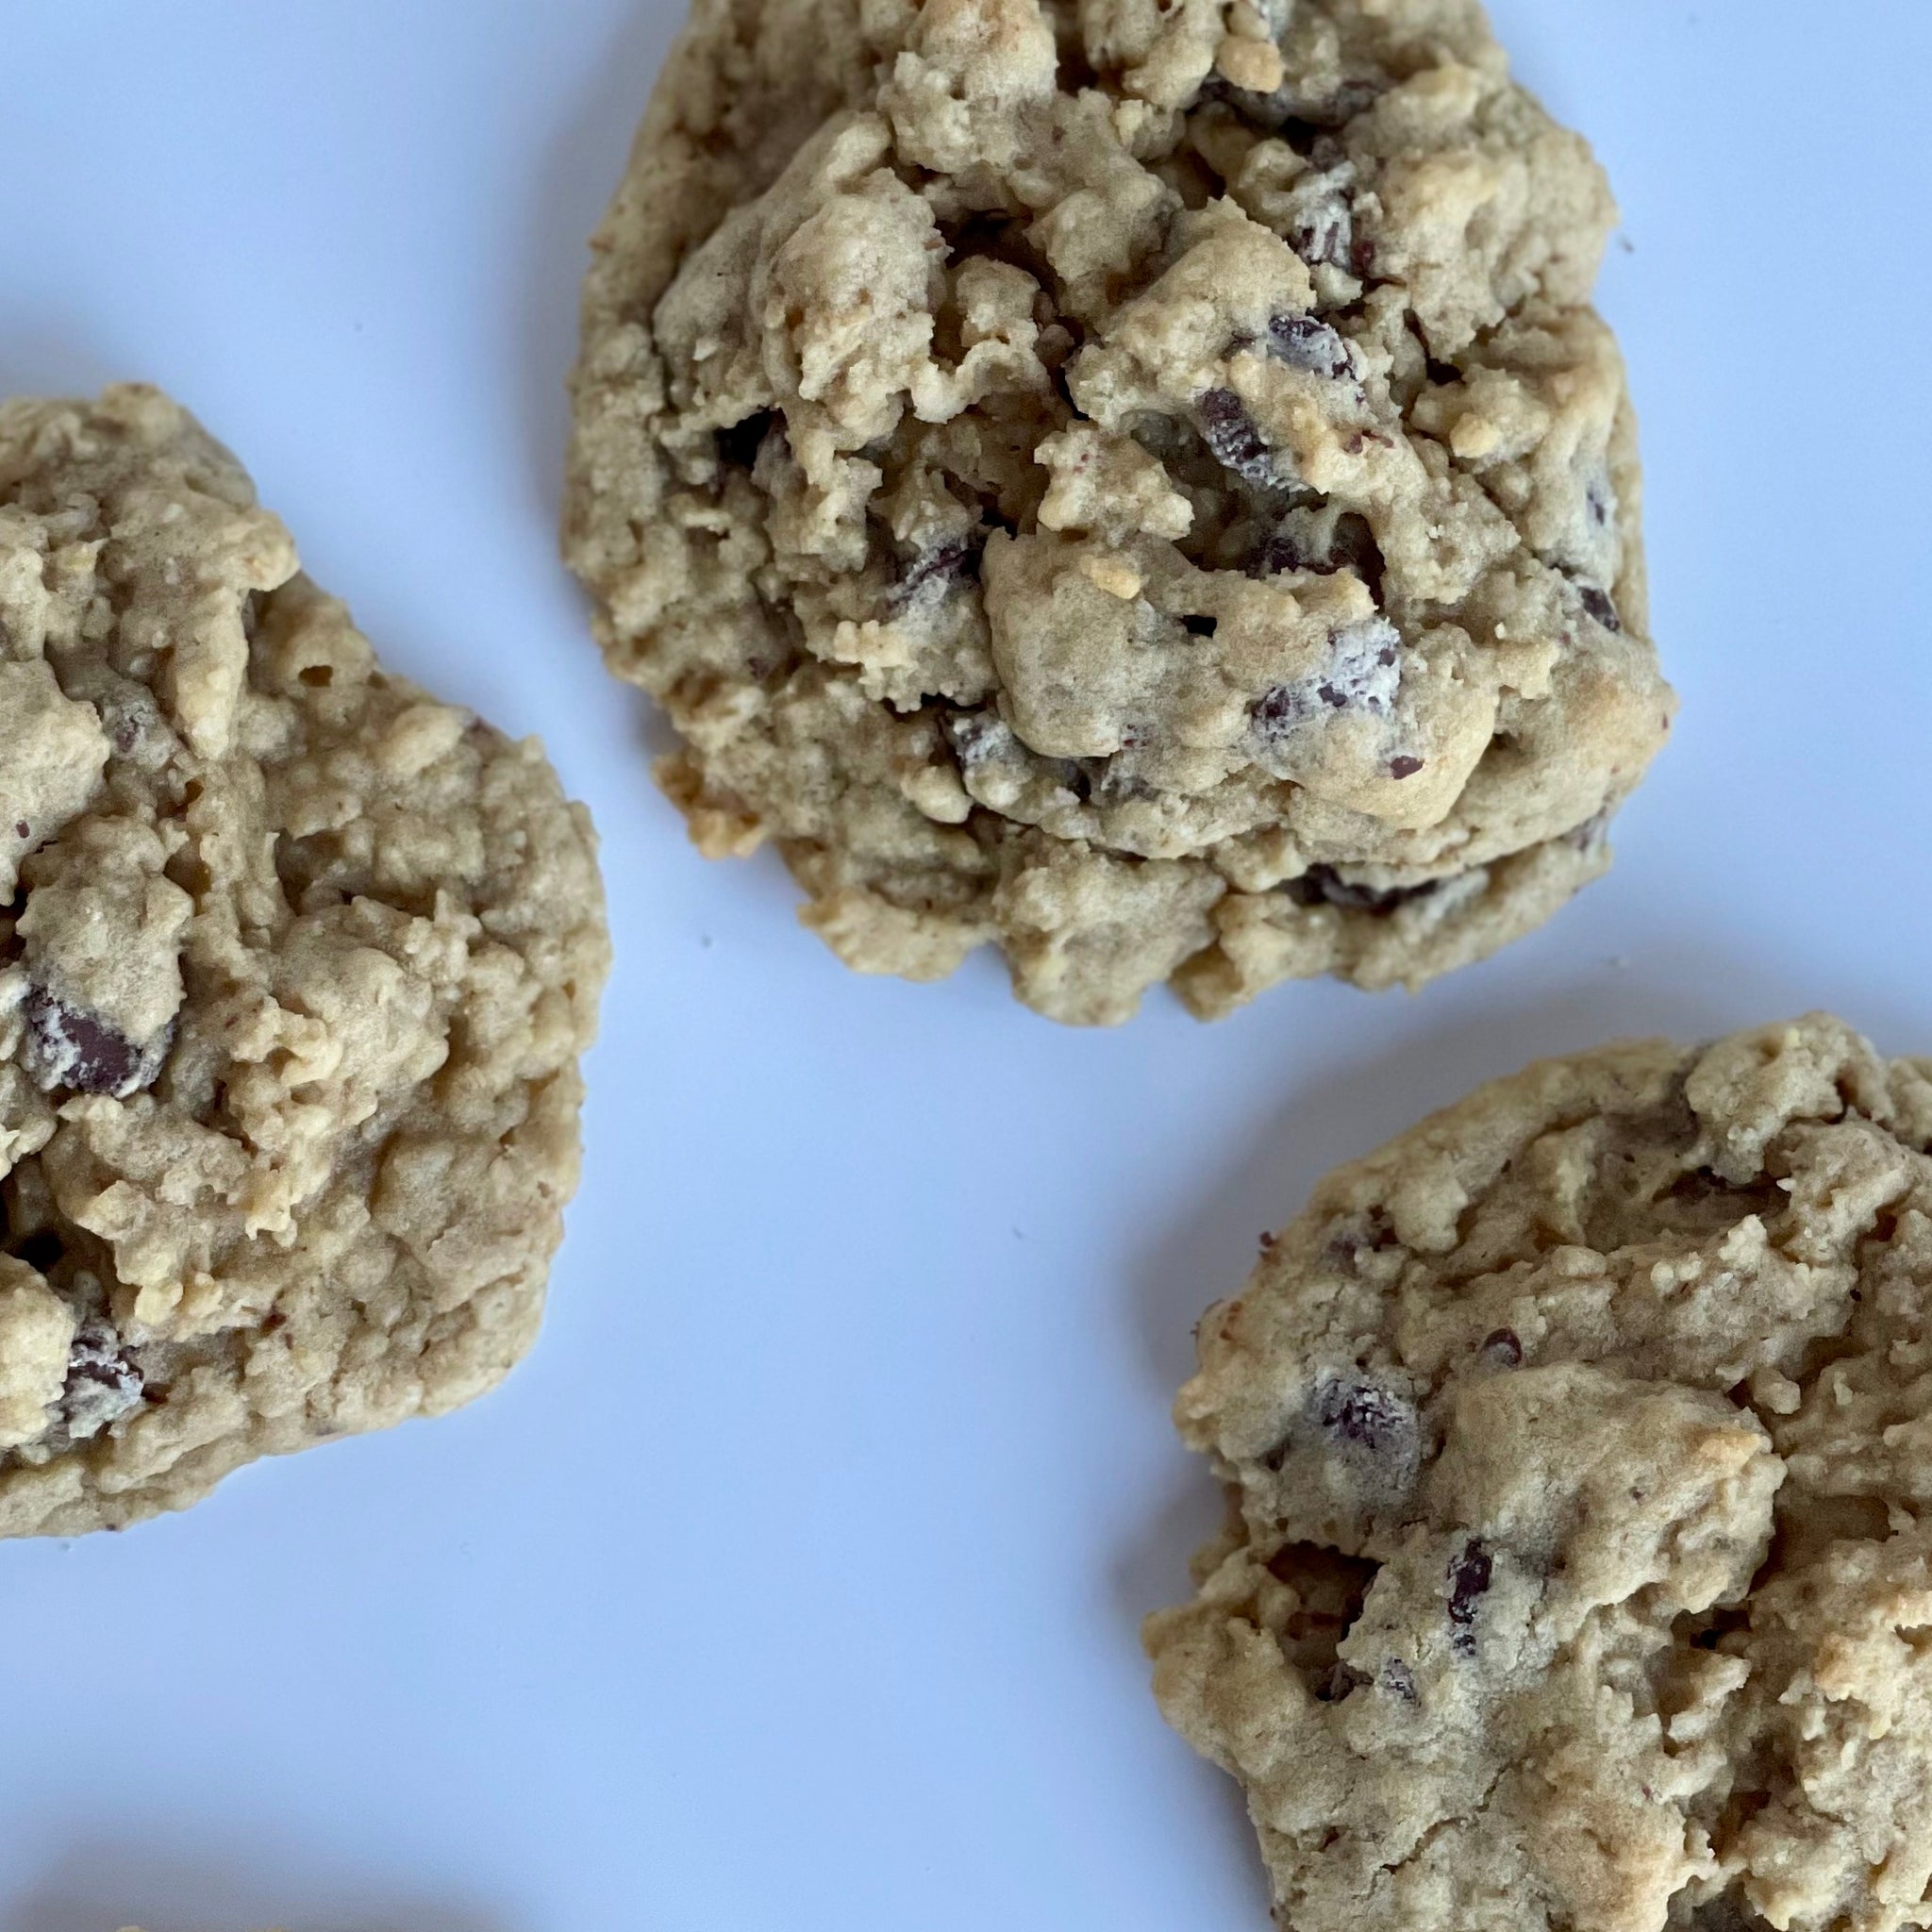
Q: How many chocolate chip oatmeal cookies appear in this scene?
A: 3